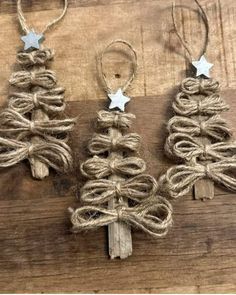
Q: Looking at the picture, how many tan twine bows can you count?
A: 15